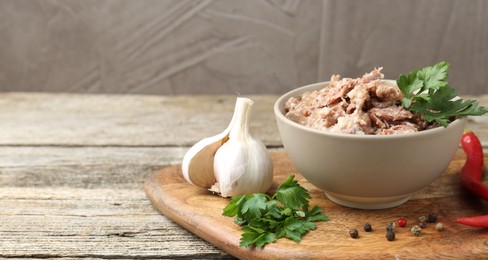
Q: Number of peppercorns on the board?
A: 11